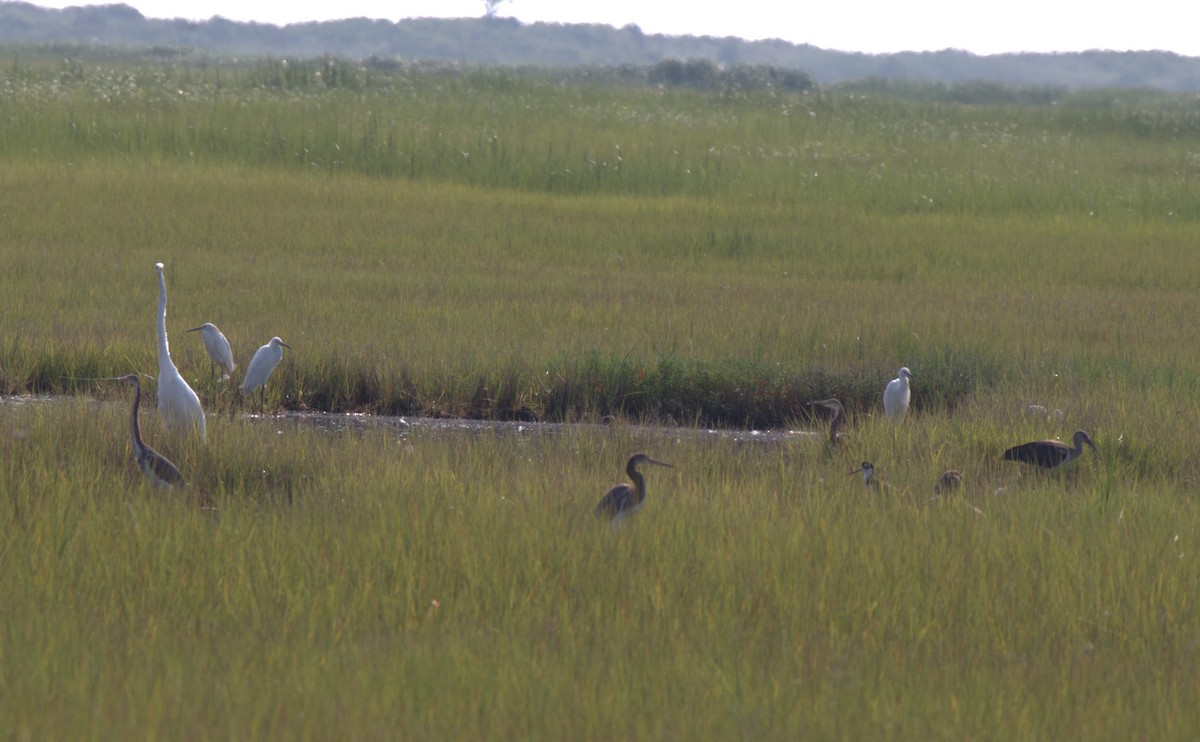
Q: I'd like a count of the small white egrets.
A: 3